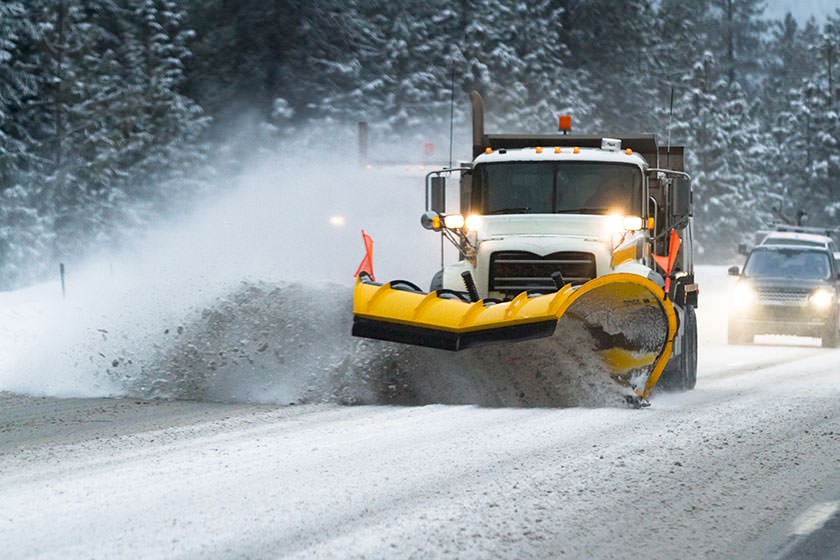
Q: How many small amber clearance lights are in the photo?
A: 5